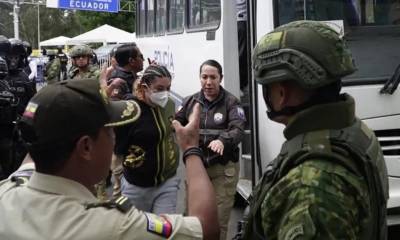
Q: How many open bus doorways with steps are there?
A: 1